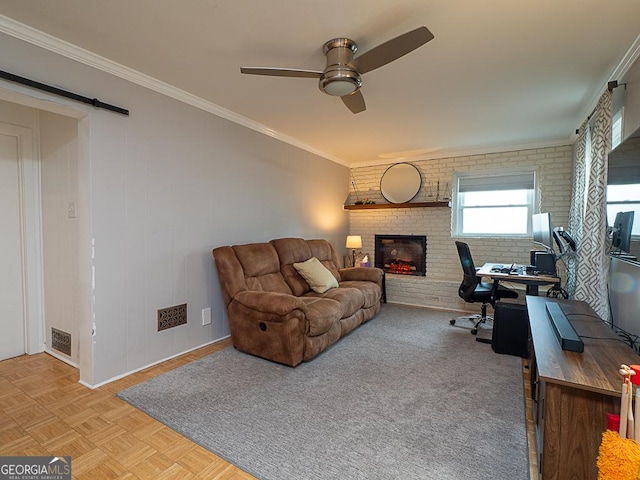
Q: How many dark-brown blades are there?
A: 3